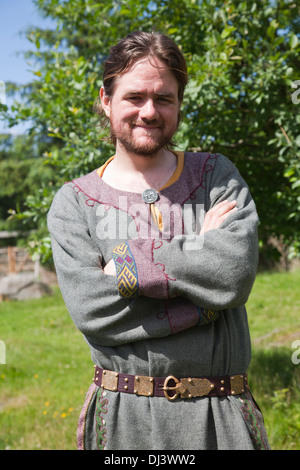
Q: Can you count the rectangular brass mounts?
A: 3